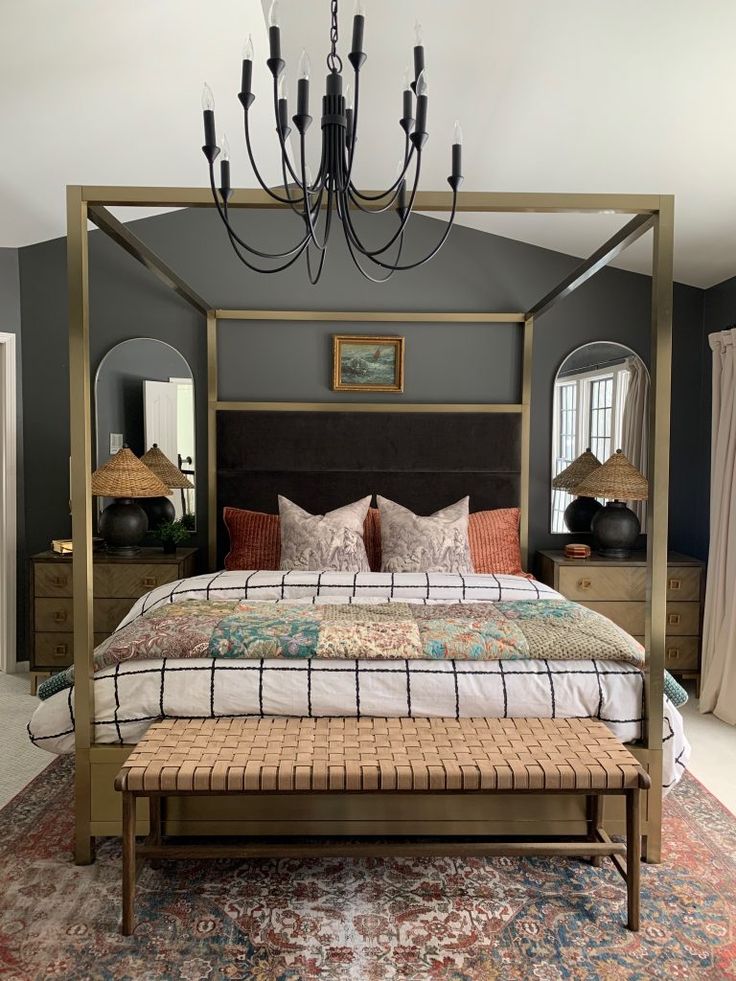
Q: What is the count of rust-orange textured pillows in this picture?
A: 2